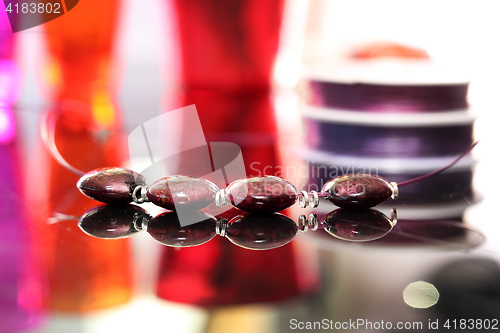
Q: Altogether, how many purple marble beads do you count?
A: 4